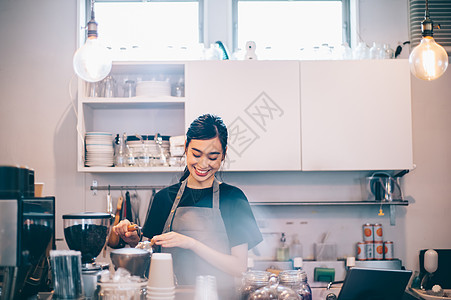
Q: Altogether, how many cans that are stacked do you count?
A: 6